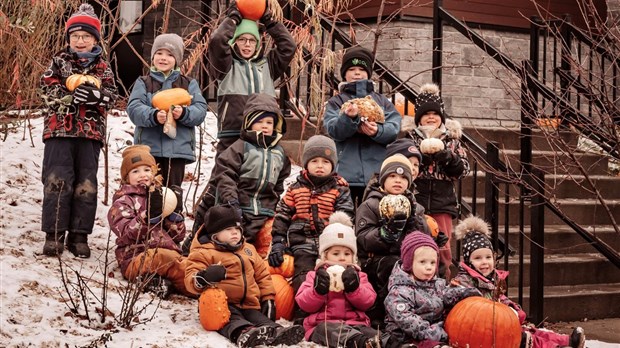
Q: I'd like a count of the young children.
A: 14